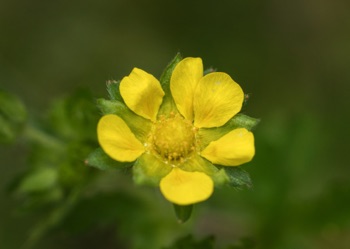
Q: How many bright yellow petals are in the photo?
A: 6